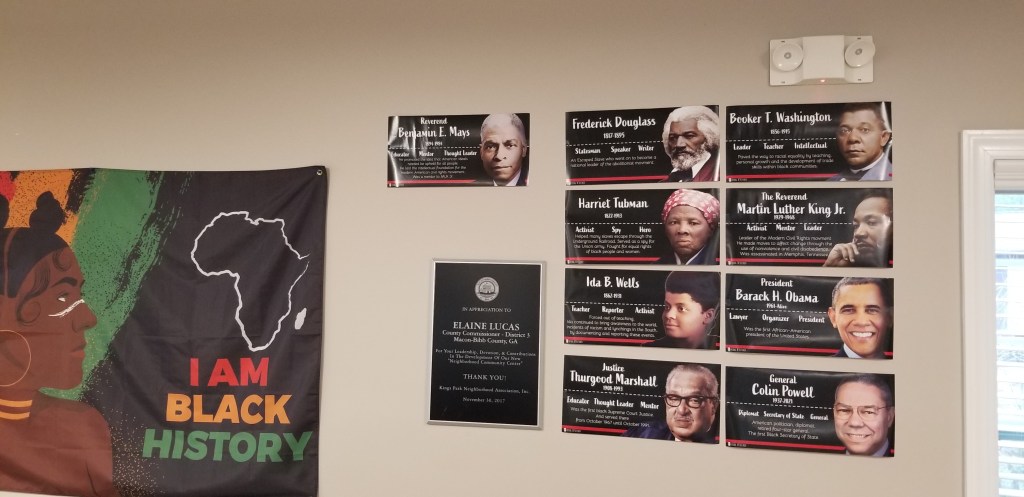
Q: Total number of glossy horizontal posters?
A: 9